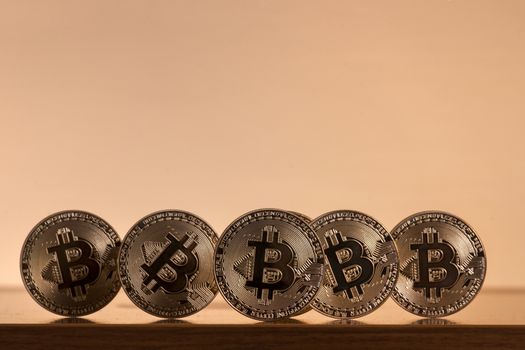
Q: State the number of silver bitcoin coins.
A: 5